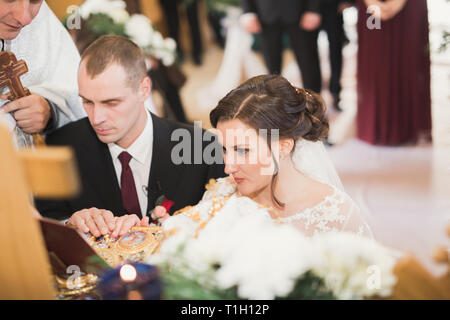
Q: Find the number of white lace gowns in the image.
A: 1